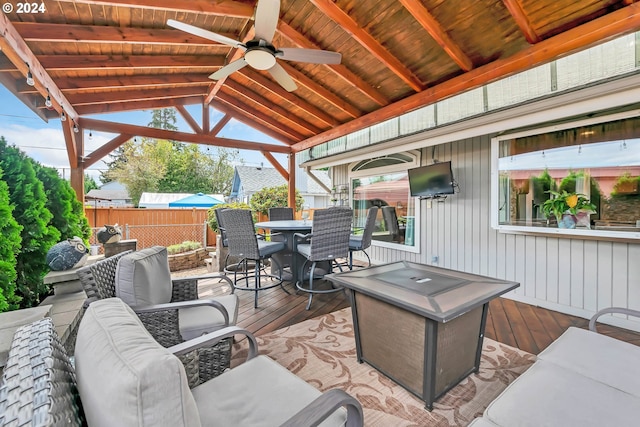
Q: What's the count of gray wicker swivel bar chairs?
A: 5